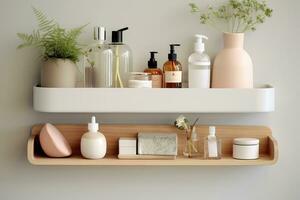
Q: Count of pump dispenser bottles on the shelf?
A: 4